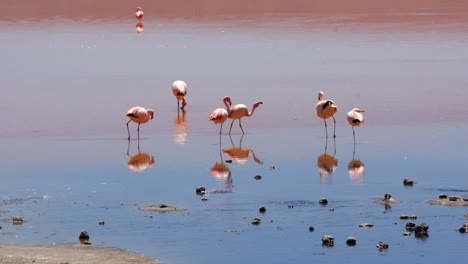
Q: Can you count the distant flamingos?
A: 1